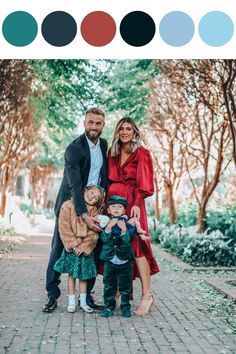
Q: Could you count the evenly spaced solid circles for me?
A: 6